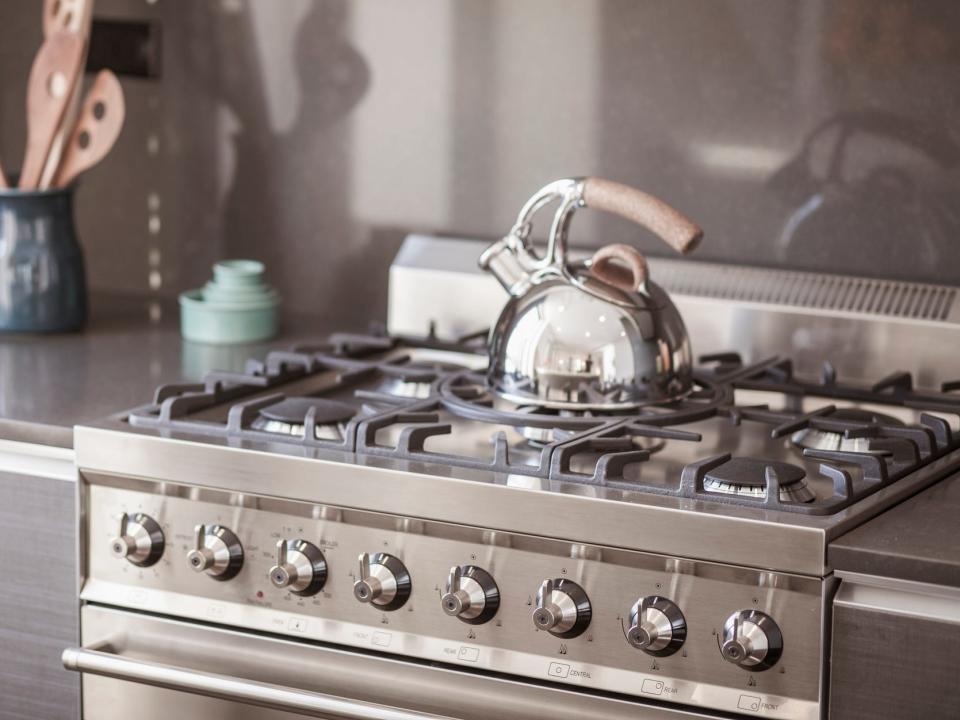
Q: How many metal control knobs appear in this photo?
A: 8